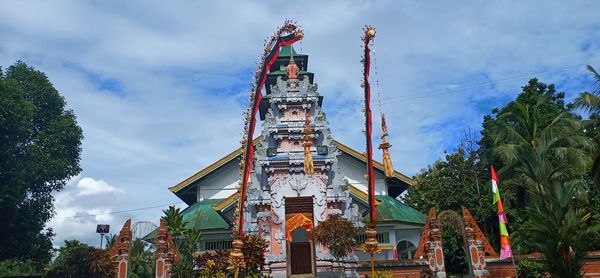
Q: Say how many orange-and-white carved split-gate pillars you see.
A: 4